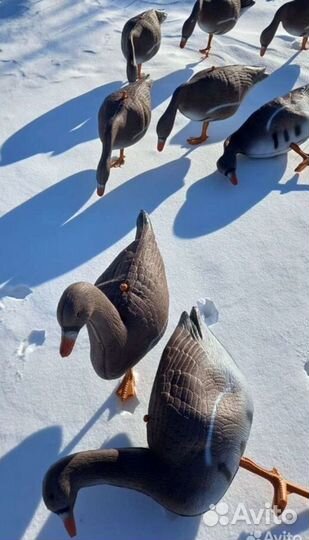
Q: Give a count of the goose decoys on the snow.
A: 8